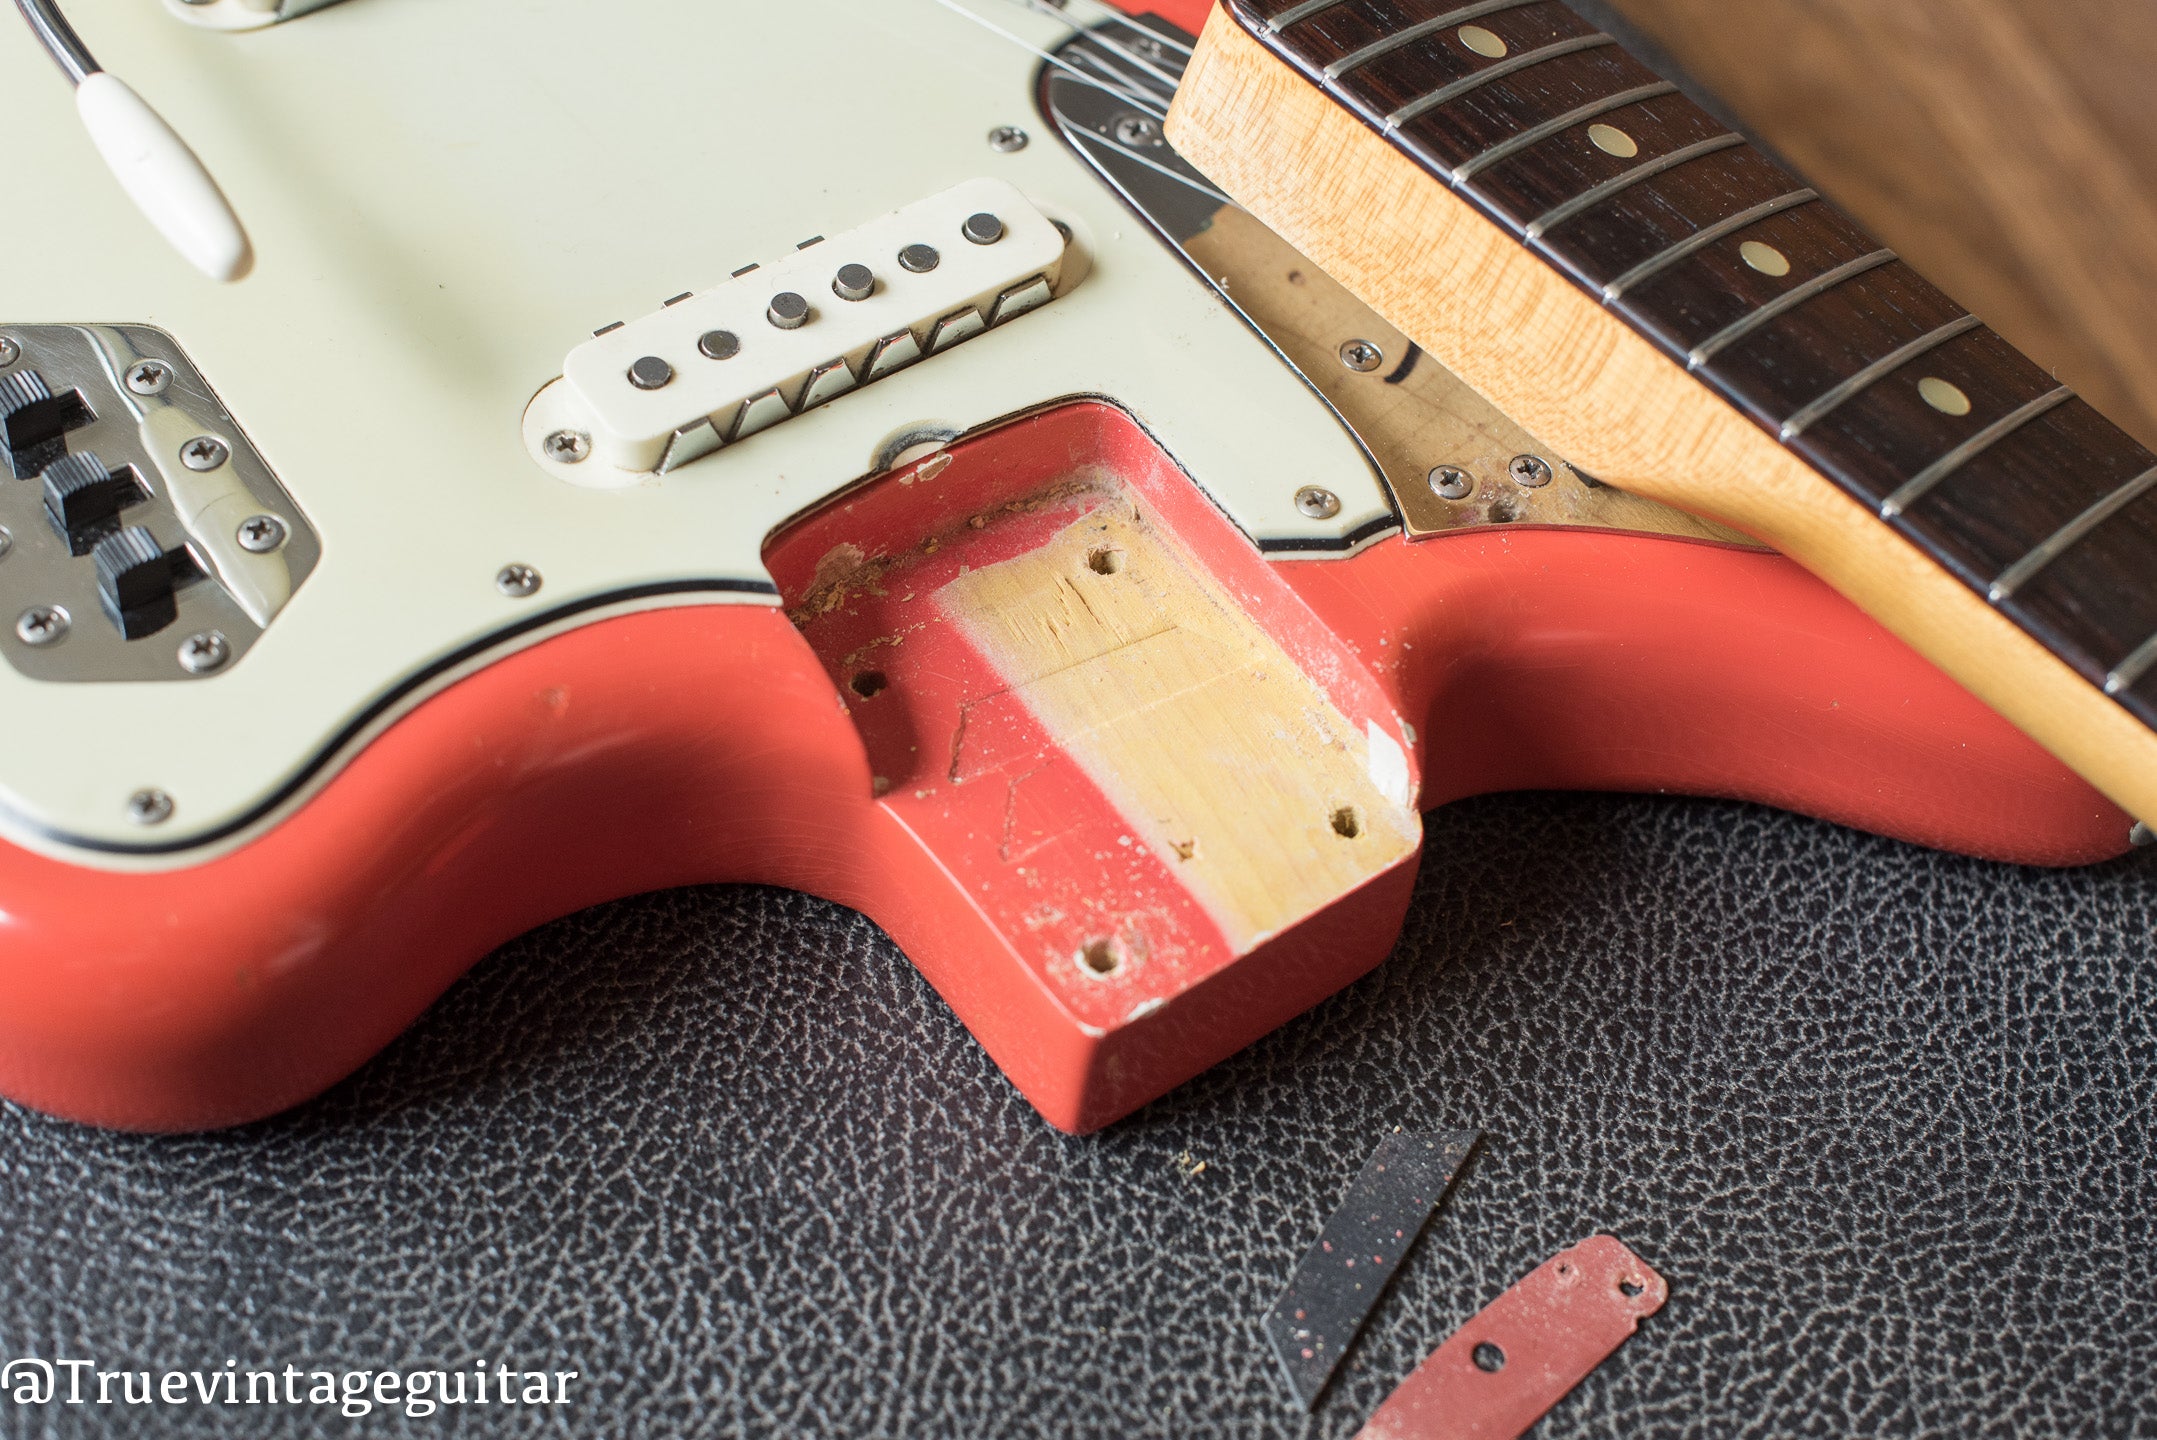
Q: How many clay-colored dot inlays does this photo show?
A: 4